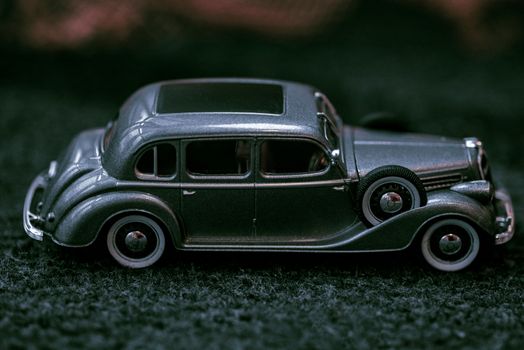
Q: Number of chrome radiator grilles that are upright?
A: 1